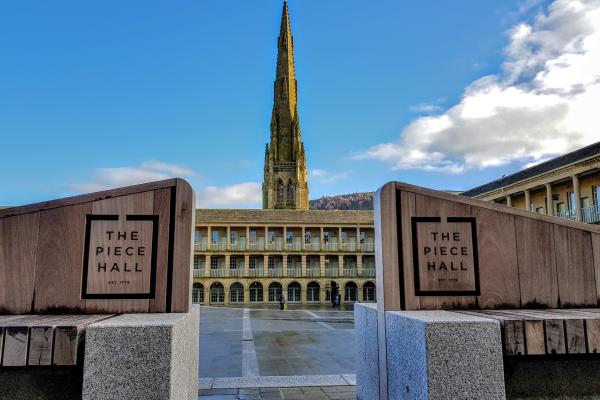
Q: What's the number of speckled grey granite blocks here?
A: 2